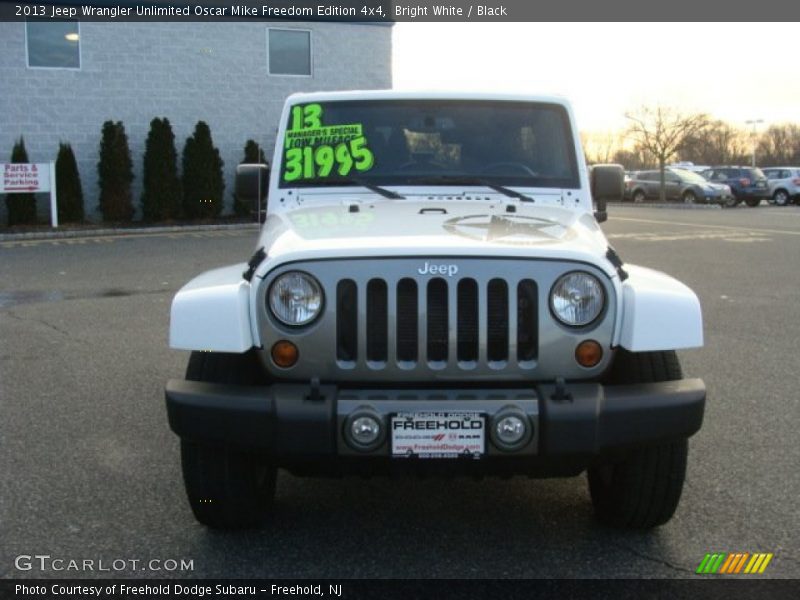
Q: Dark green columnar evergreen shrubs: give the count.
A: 6